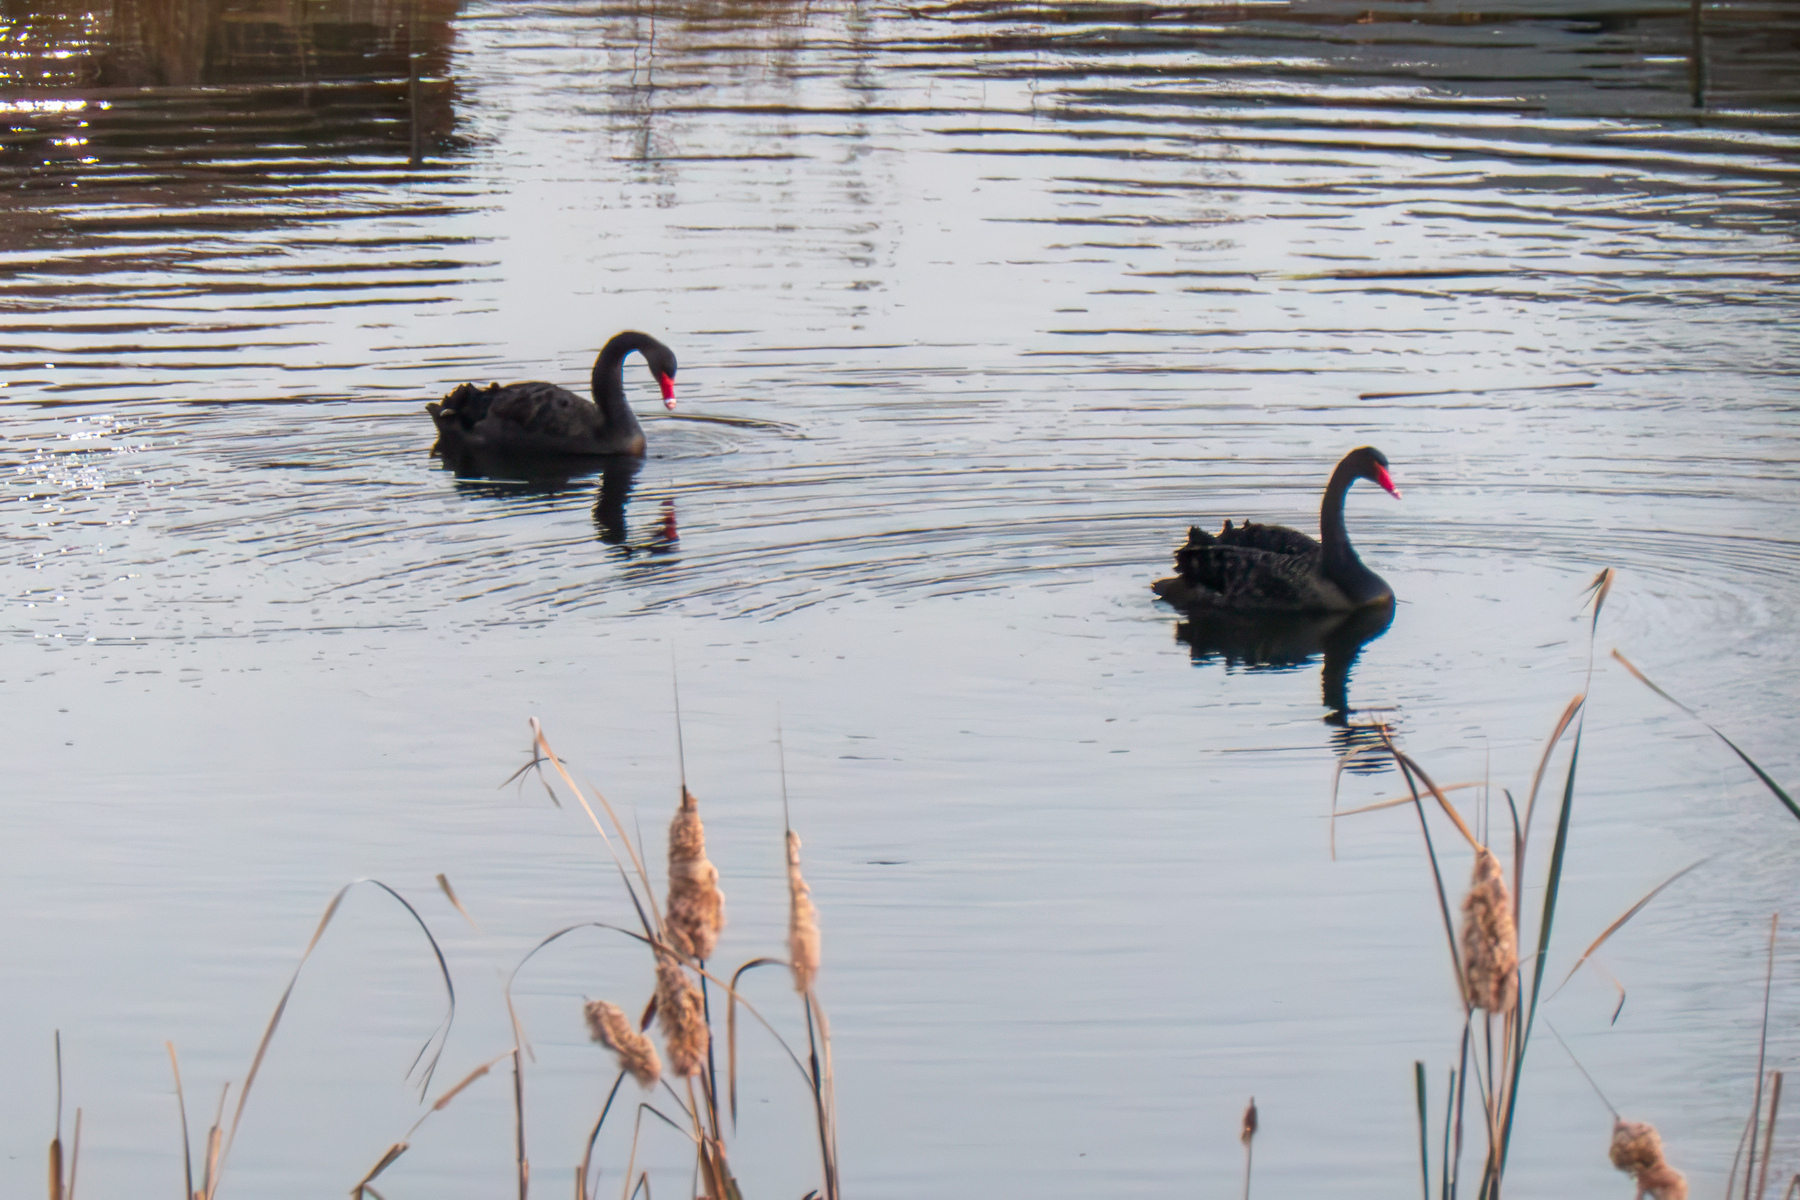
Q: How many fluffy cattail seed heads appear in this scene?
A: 6